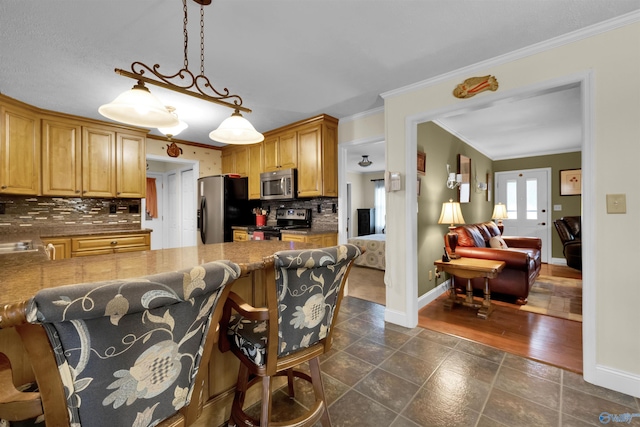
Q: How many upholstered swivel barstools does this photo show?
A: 2